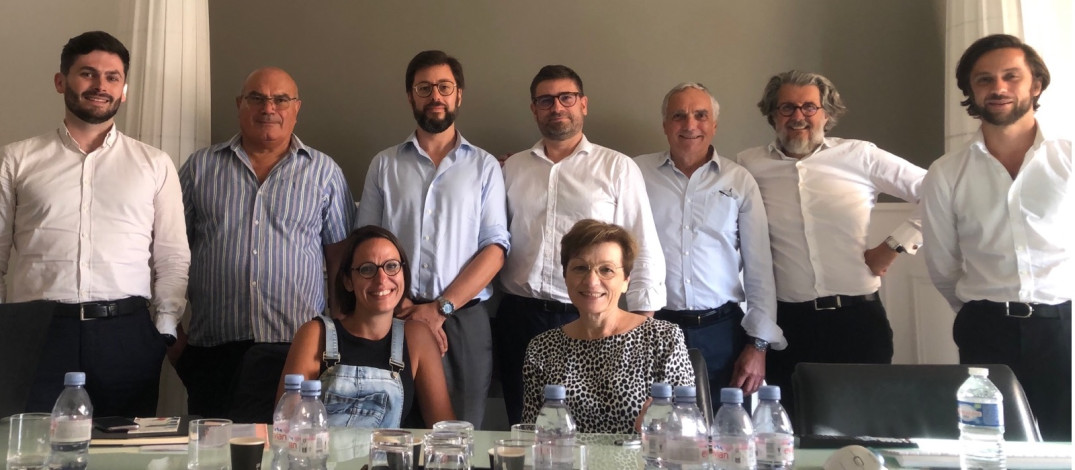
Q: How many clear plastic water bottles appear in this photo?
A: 9